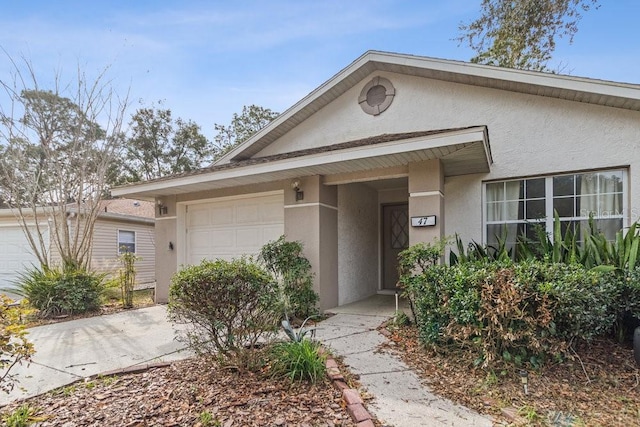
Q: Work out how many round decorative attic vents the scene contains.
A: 1